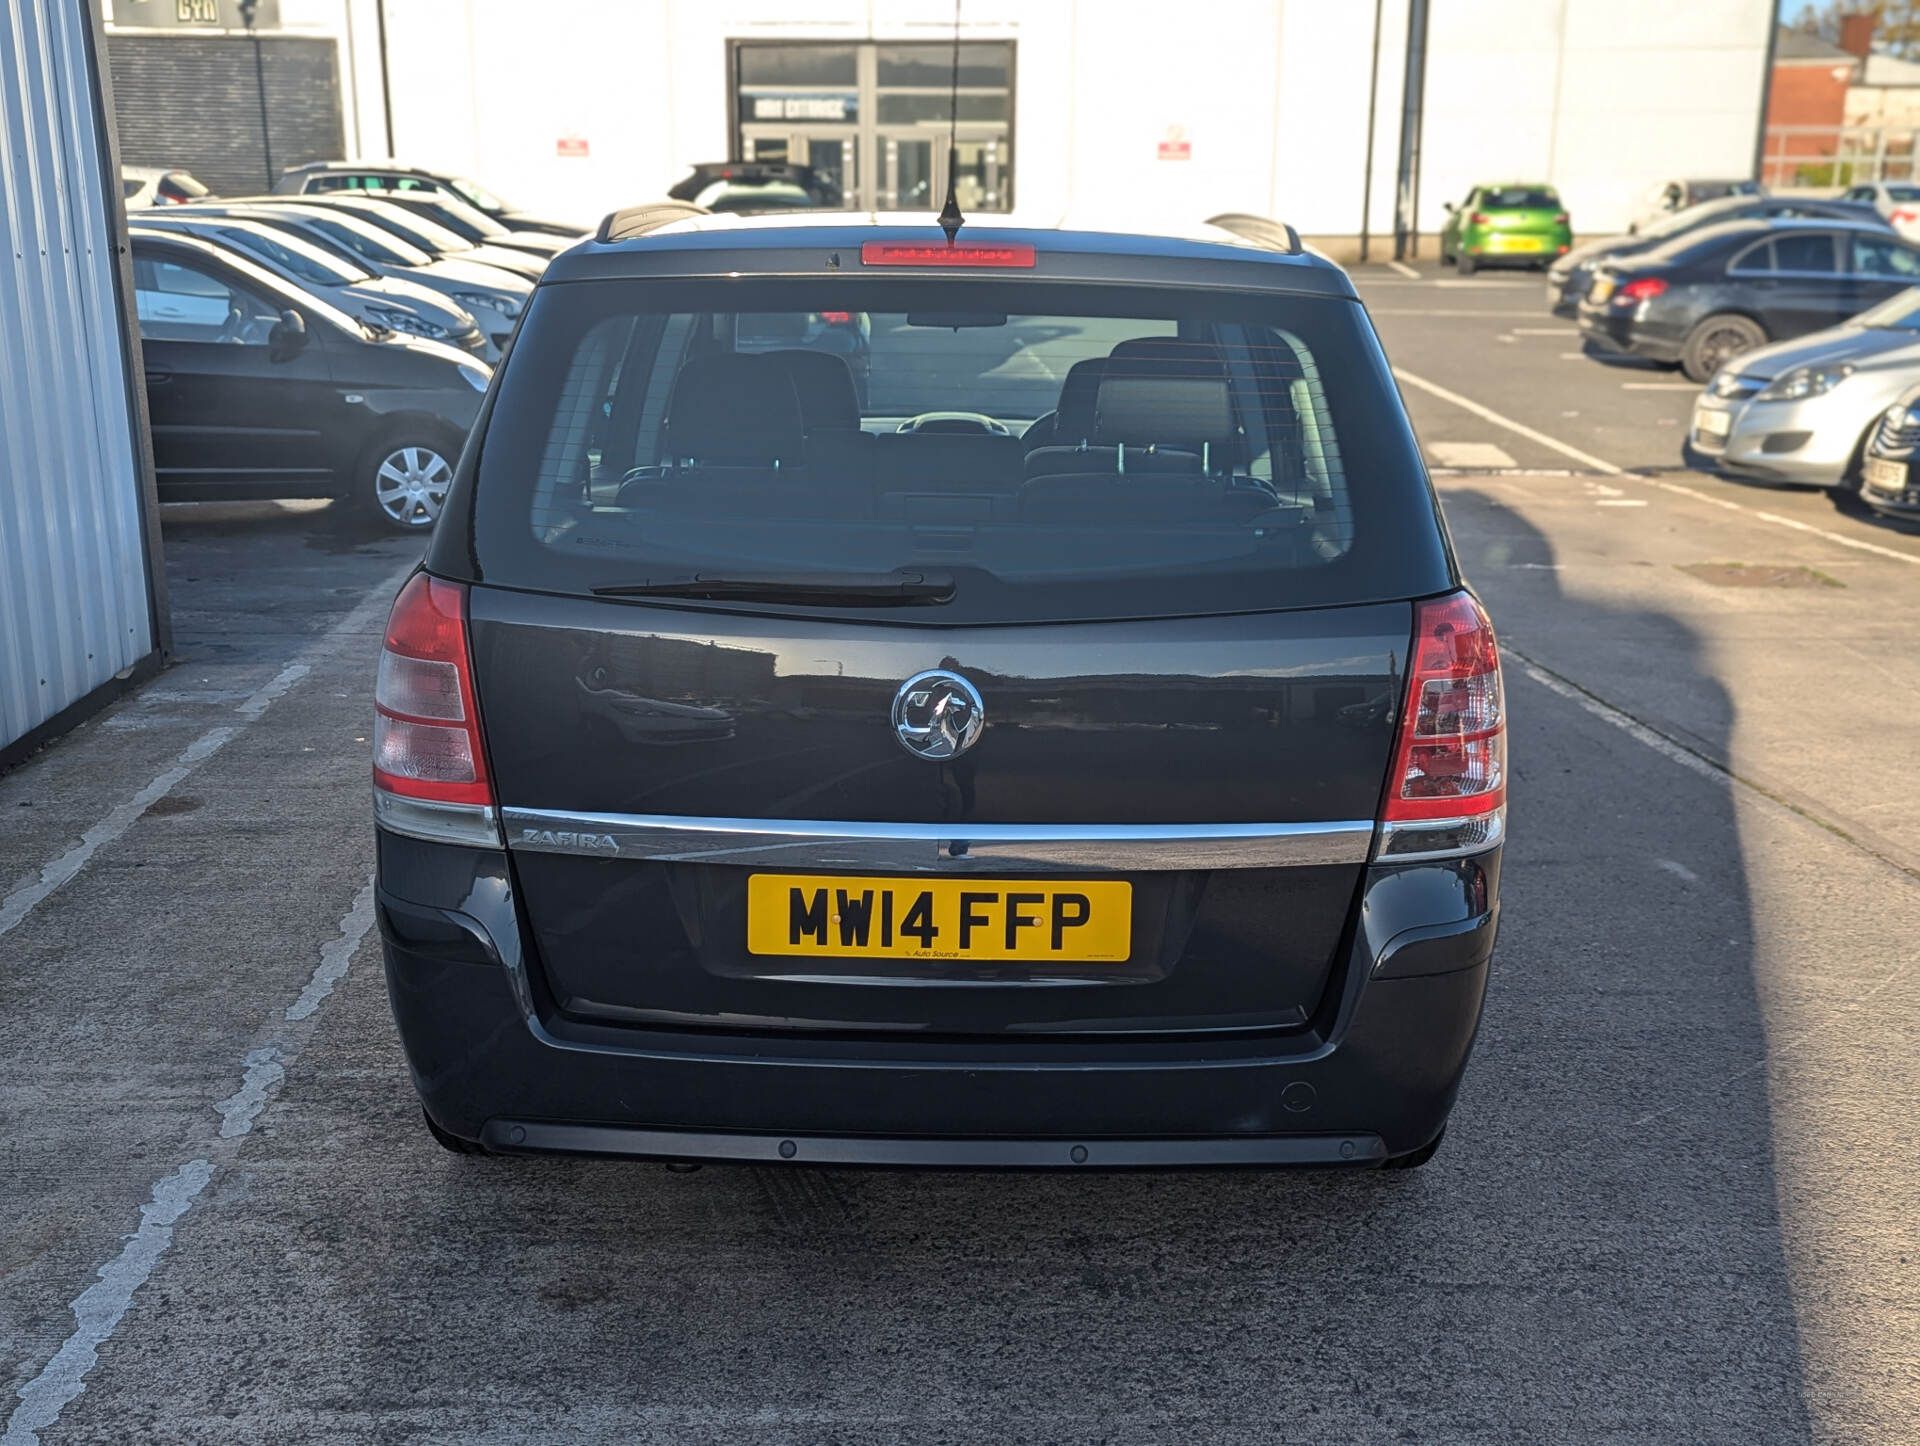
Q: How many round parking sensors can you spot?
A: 4